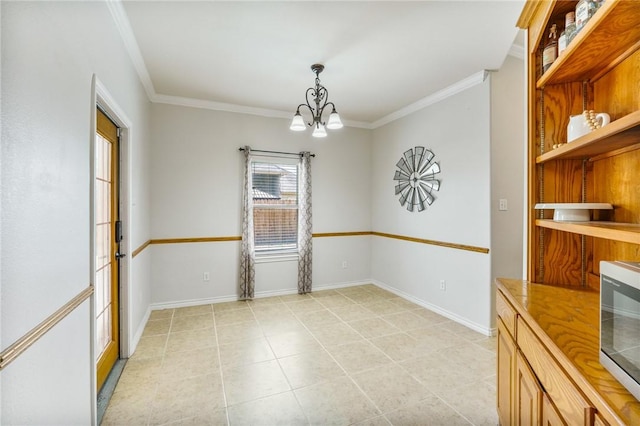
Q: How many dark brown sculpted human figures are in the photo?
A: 0